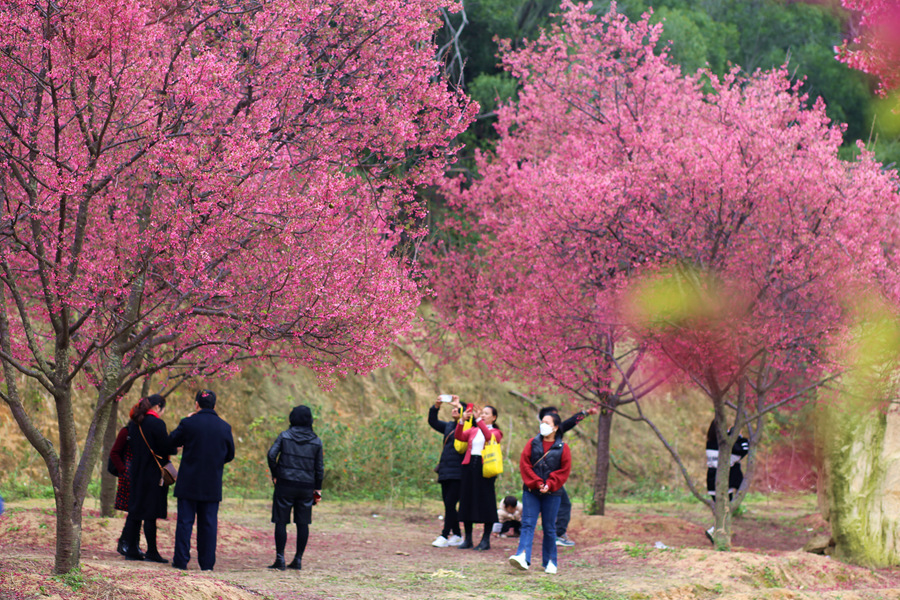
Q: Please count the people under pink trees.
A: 10